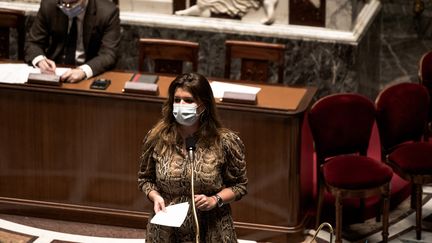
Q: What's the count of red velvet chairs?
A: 3